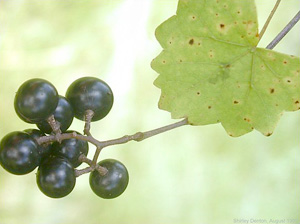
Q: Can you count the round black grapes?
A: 8